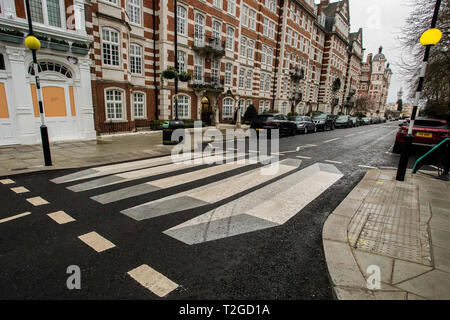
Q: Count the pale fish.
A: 0